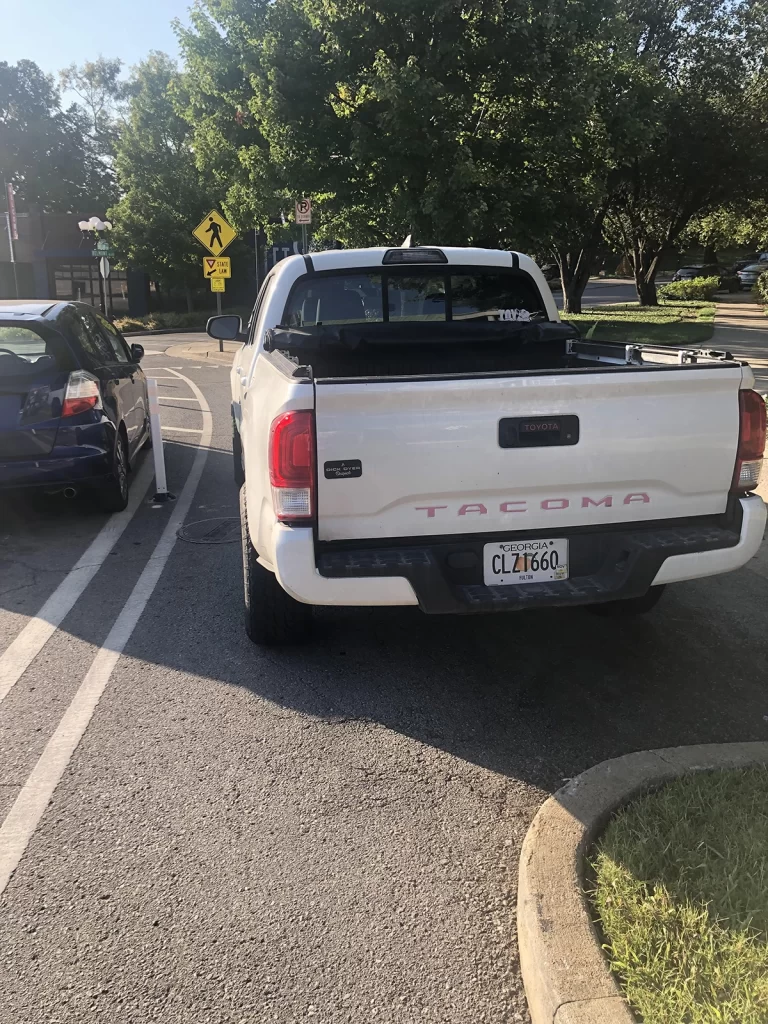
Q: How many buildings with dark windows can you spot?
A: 1